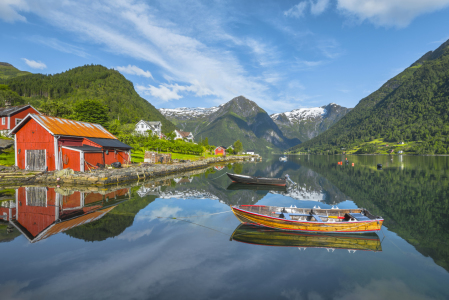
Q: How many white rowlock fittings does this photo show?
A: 6